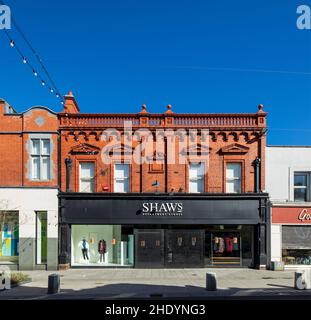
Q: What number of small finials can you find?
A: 3